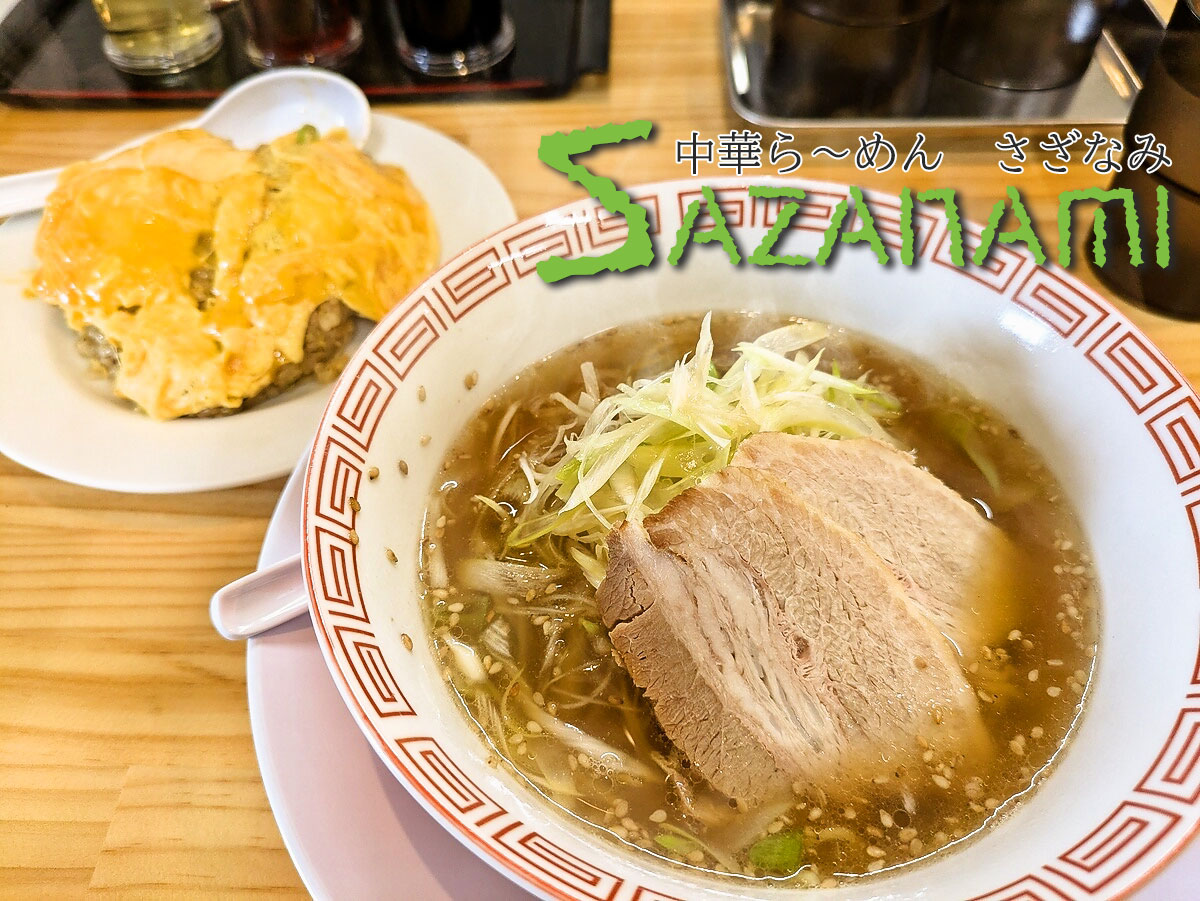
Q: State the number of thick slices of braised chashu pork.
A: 2